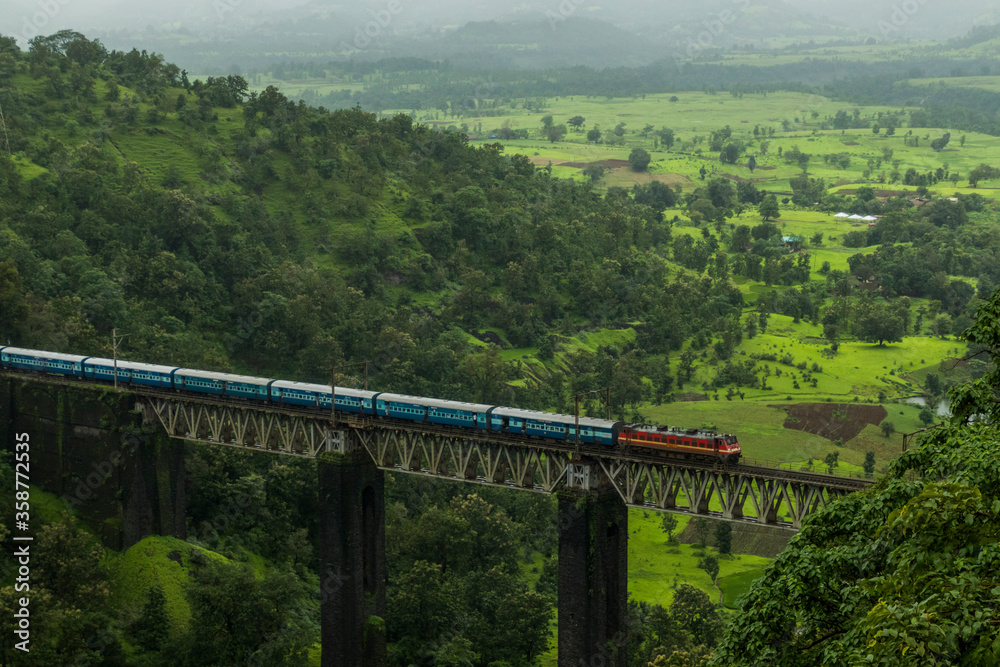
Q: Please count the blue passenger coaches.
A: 6